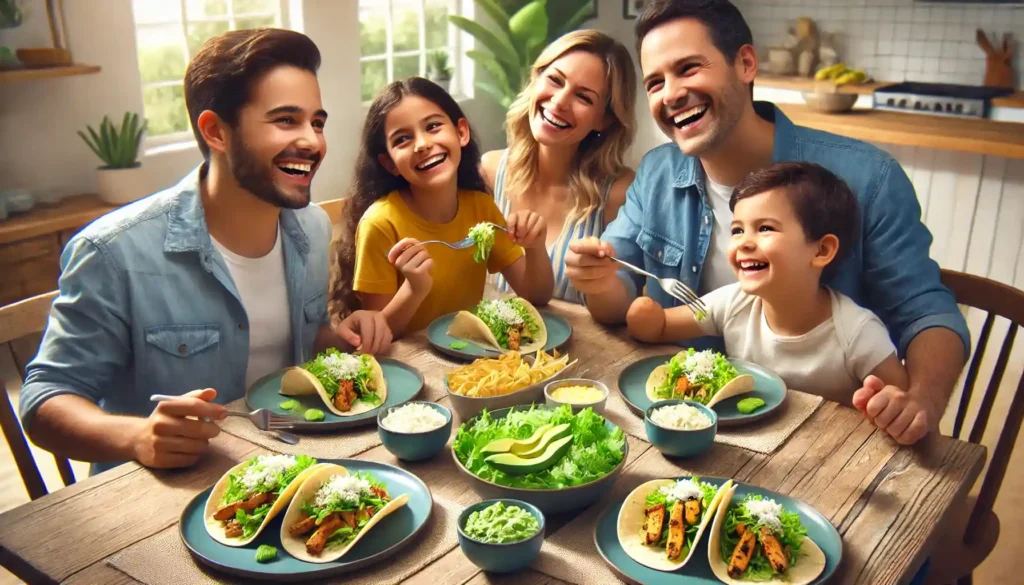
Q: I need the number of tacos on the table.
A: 7